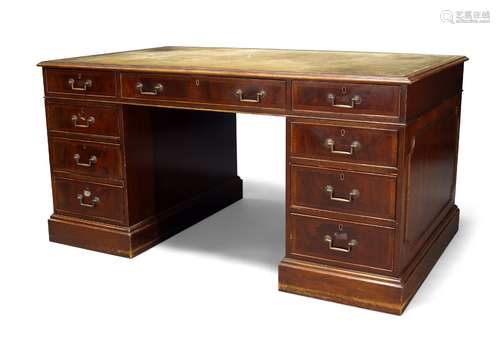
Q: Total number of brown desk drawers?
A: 9